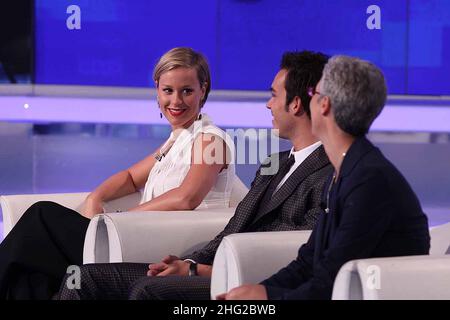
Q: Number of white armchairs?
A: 3